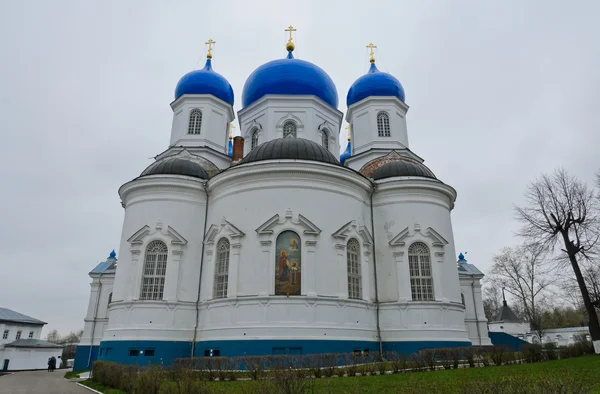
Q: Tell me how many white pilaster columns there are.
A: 10